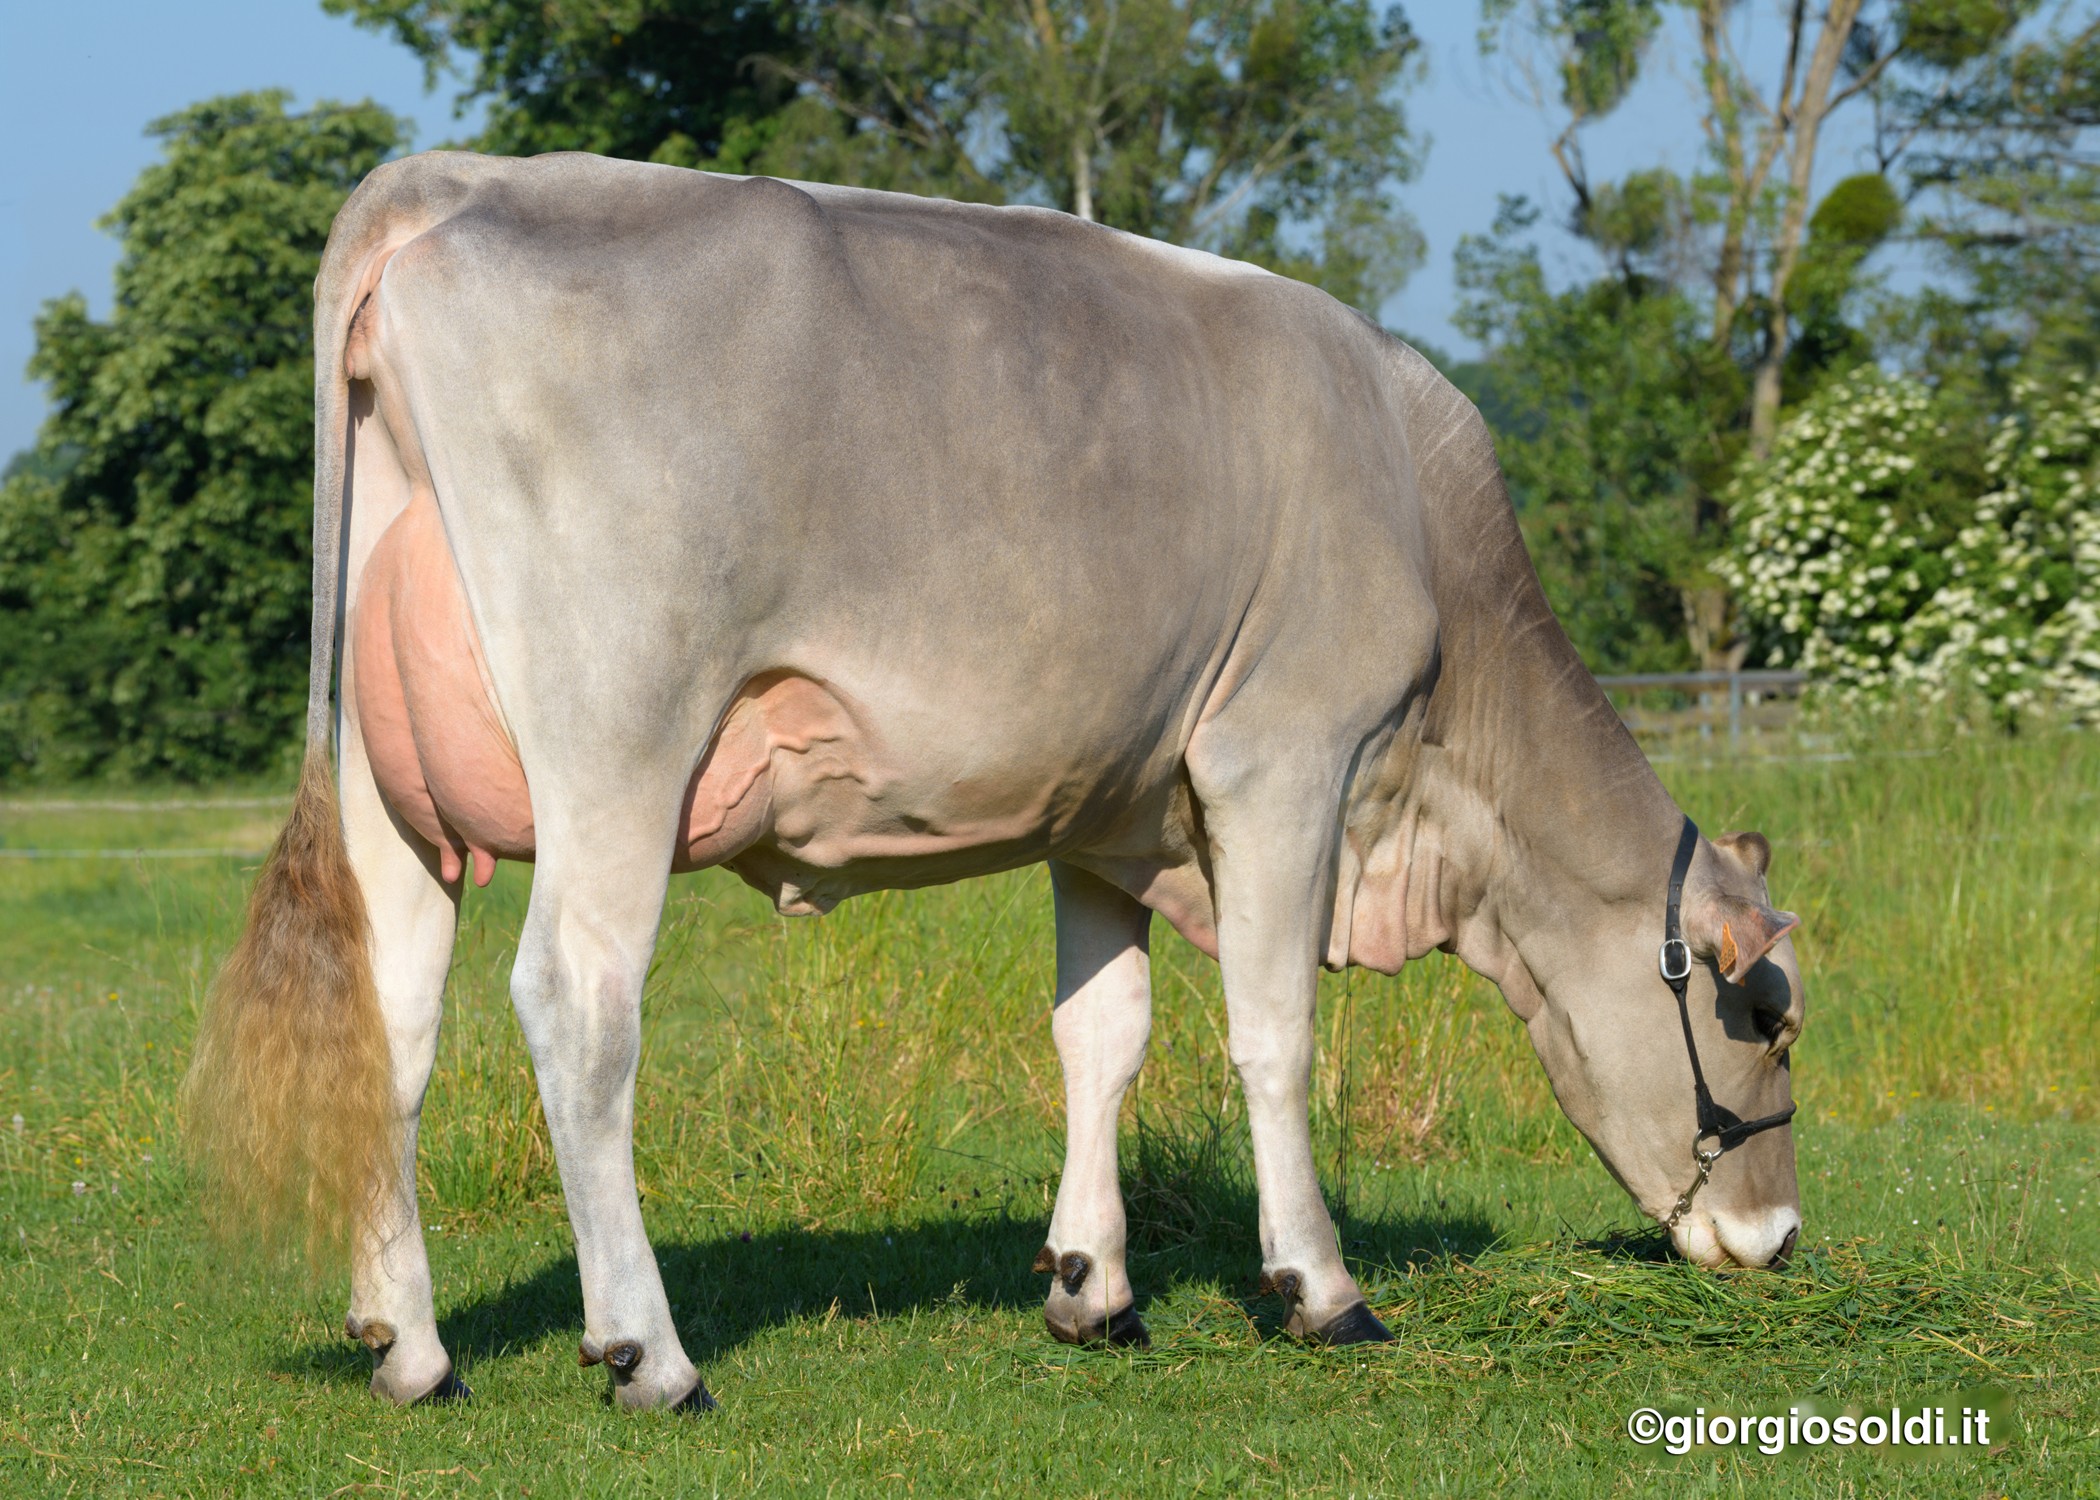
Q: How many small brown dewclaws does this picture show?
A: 8